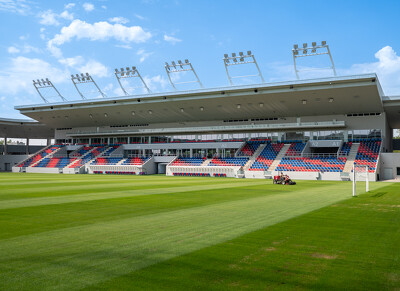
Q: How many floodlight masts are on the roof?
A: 6